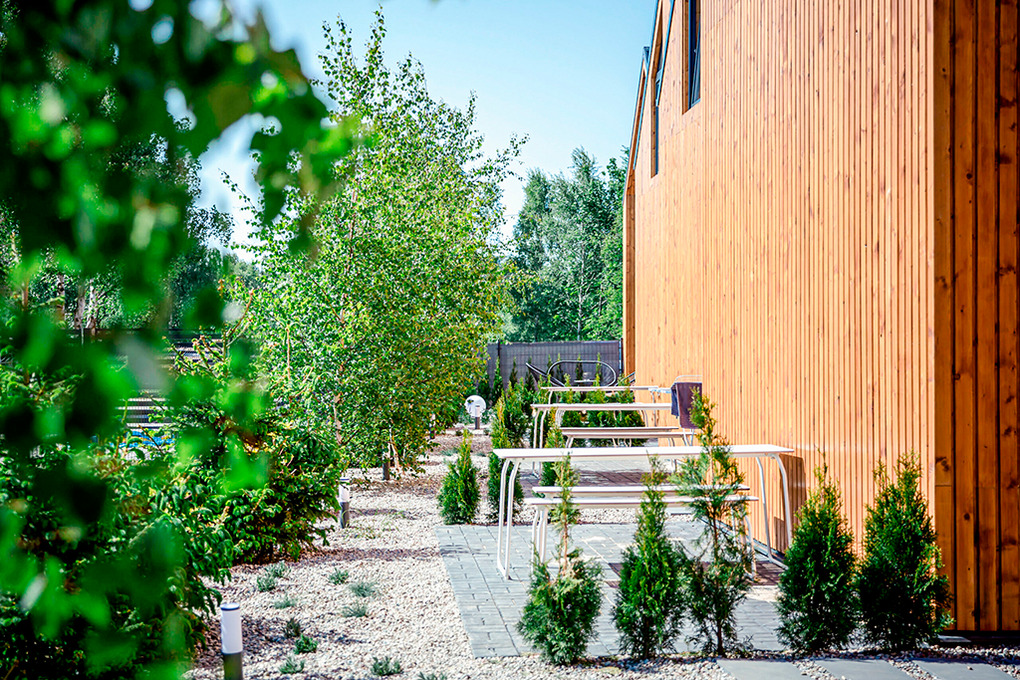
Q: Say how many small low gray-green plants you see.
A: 11